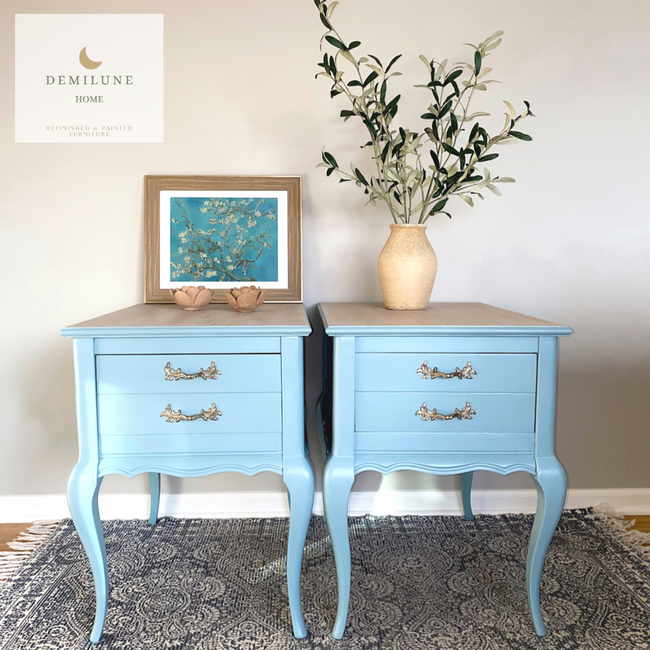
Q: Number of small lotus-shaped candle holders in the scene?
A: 2